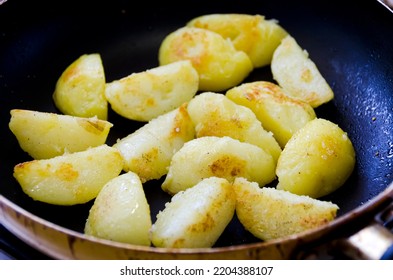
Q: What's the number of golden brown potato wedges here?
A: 15